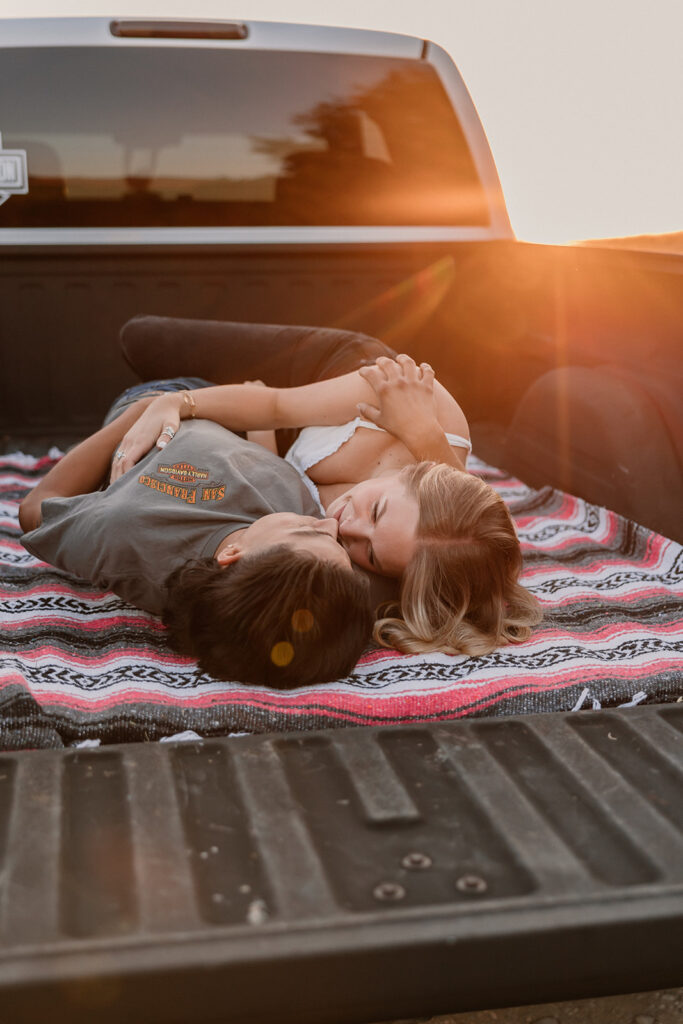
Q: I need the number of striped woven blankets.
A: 1